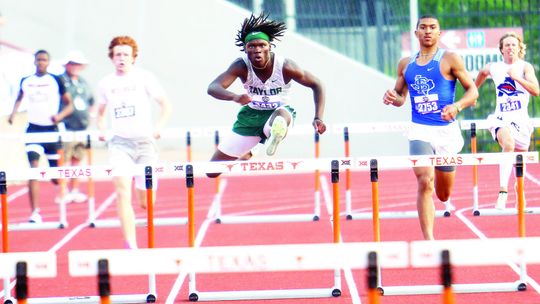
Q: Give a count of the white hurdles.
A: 11